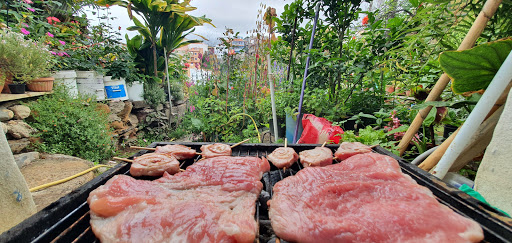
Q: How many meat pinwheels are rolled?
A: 6